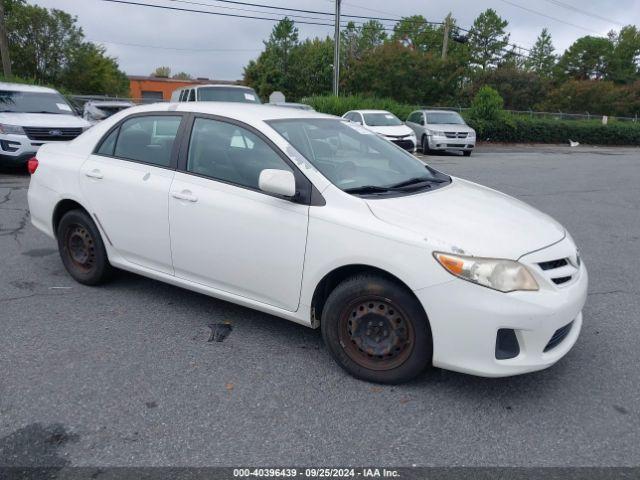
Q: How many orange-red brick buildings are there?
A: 1